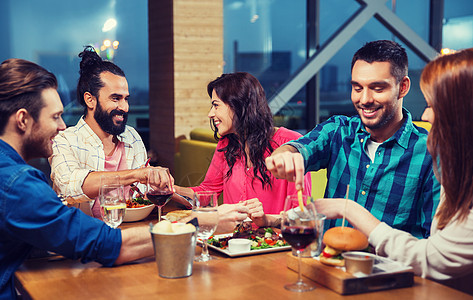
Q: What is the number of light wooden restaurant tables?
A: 1